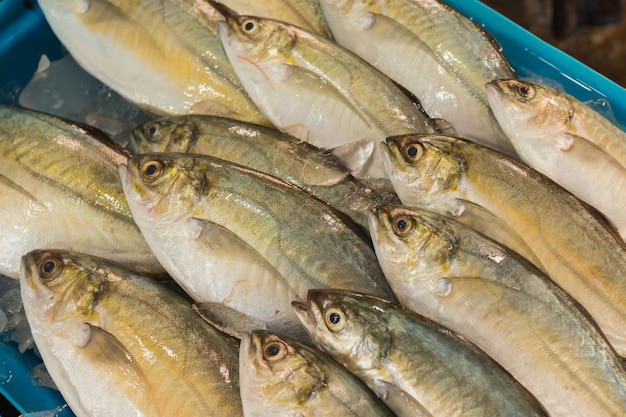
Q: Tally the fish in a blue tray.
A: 13